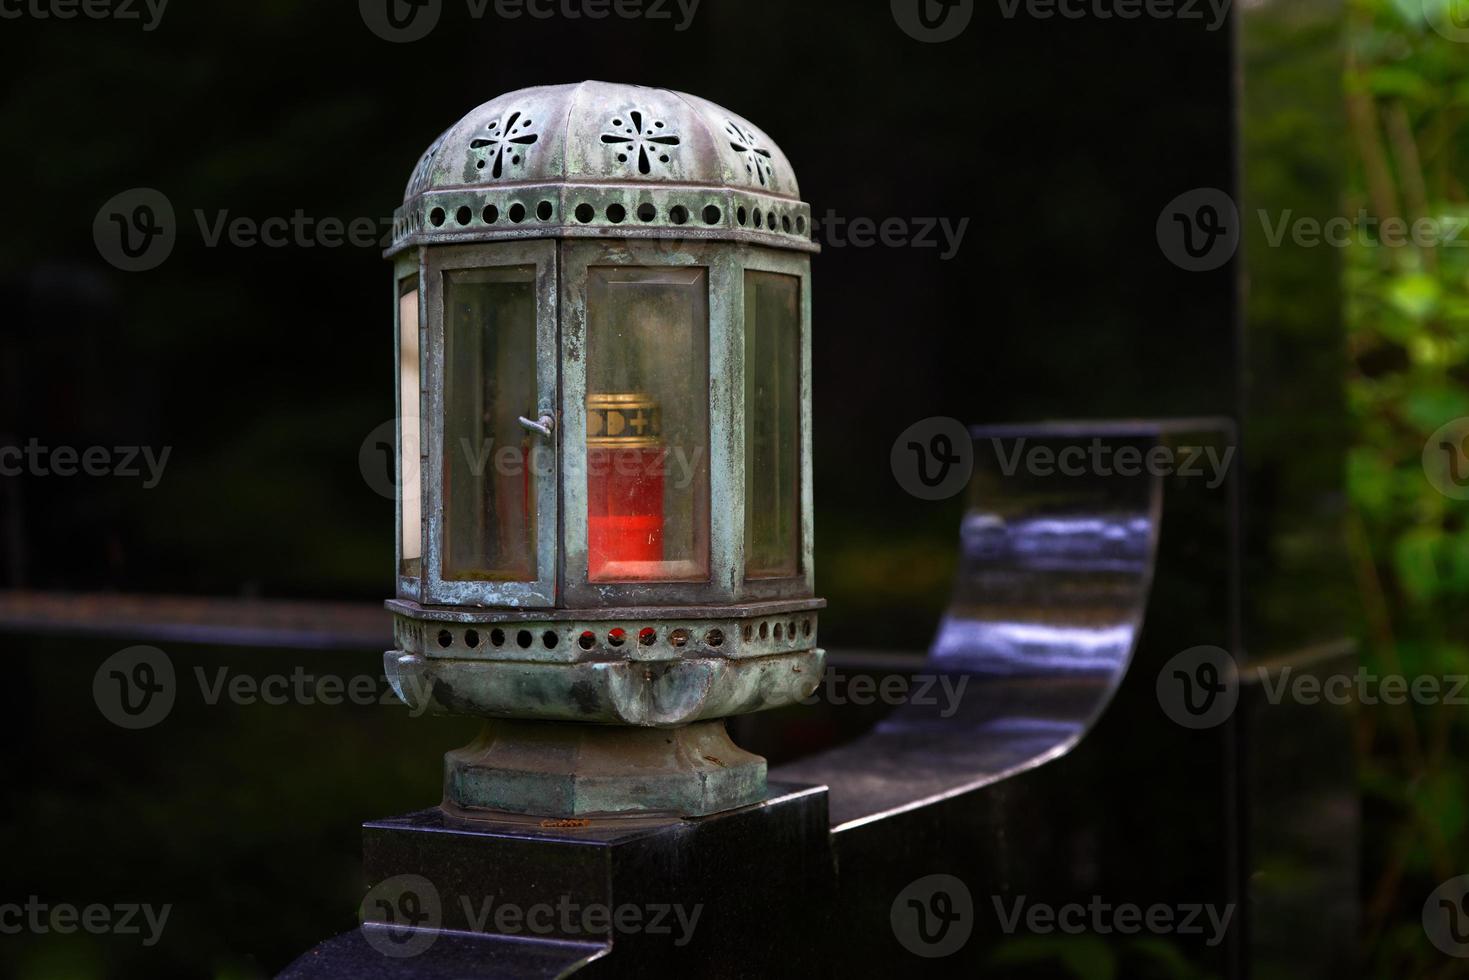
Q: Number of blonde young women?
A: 0